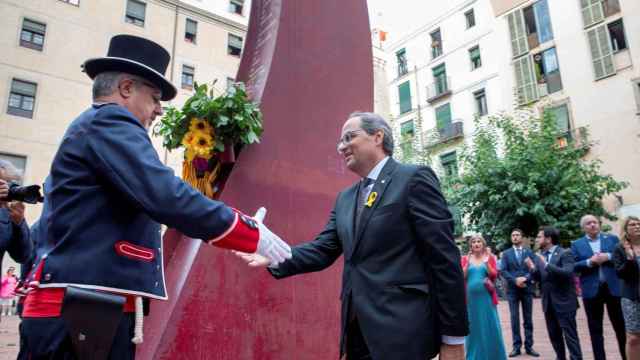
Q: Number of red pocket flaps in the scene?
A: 1